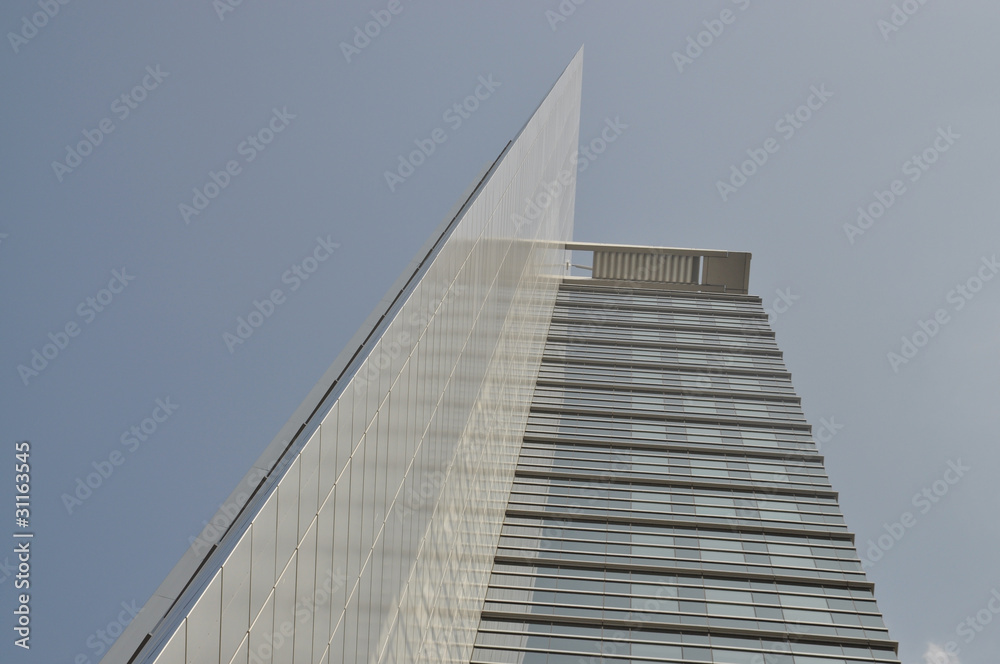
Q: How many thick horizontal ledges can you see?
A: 12